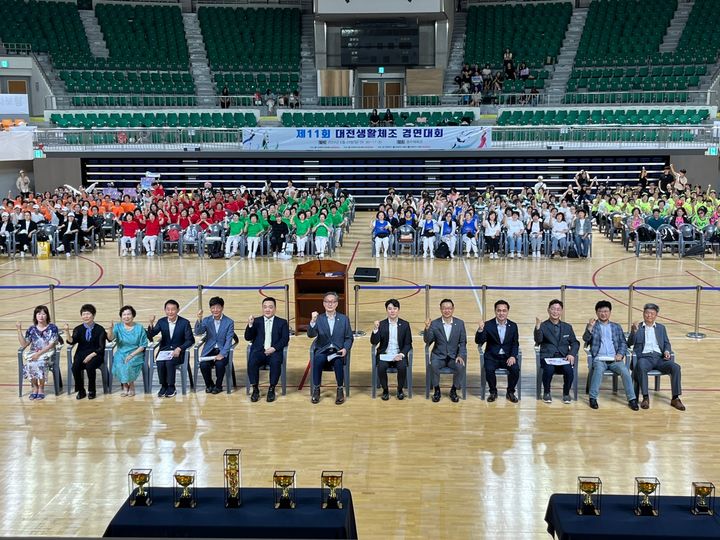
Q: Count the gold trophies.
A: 8